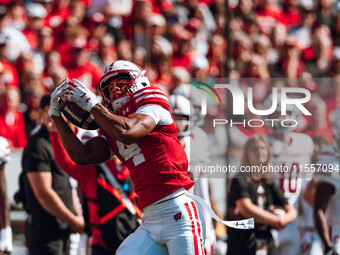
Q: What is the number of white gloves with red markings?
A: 2